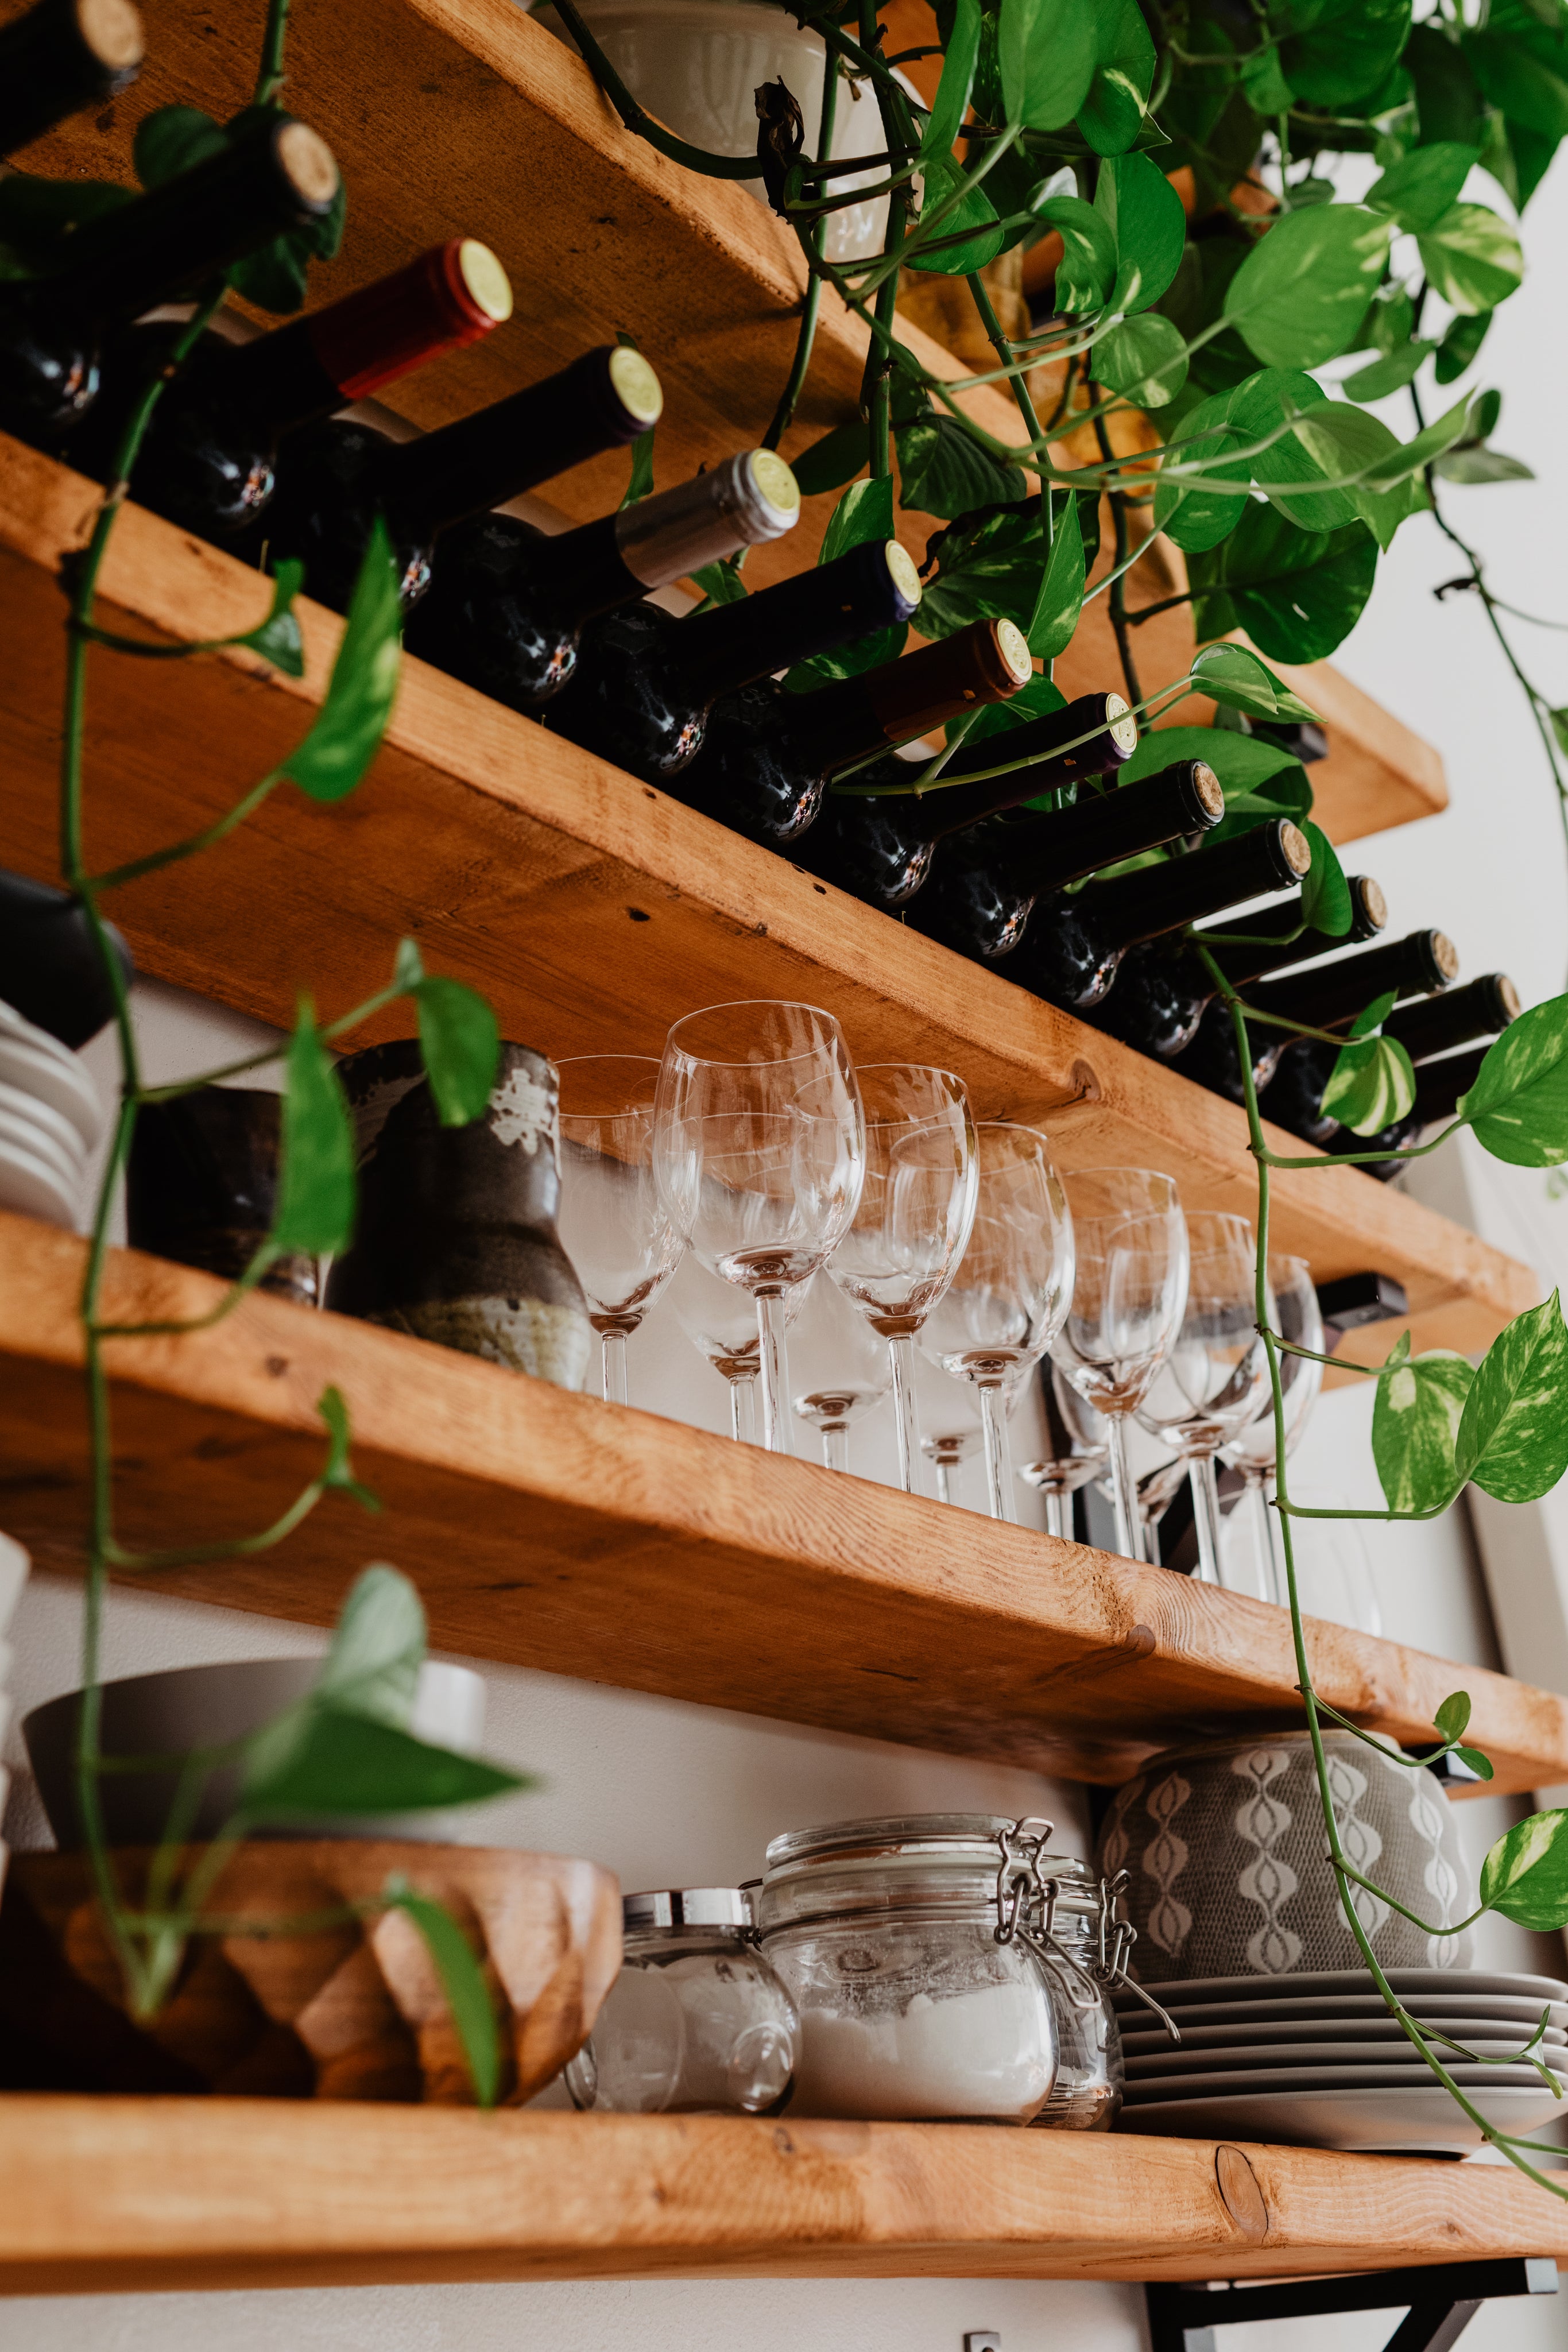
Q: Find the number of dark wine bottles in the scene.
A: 14